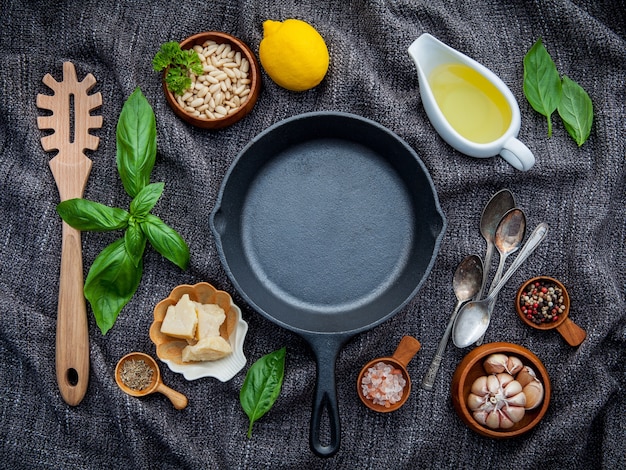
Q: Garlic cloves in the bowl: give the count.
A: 14